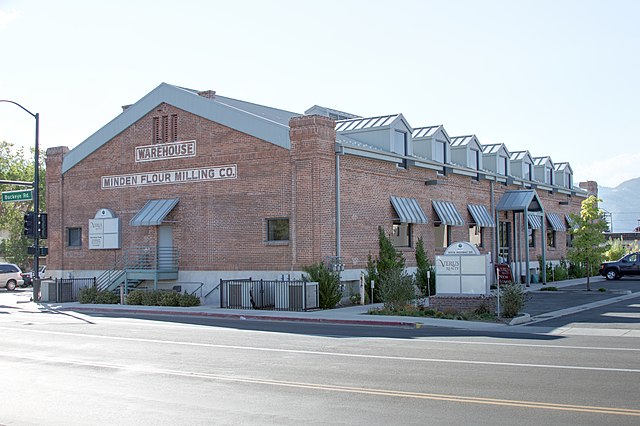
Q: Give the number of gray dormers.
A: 7